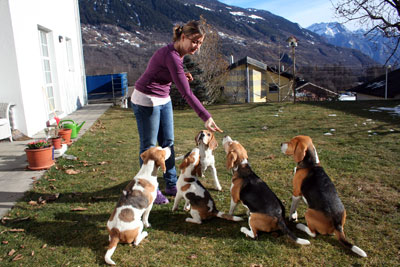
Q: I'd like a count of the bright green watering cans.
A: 1